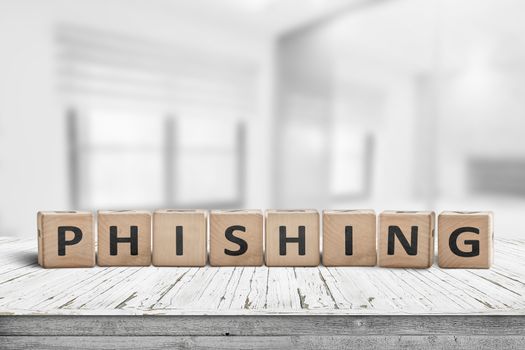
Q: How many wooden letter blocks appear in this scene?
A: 8